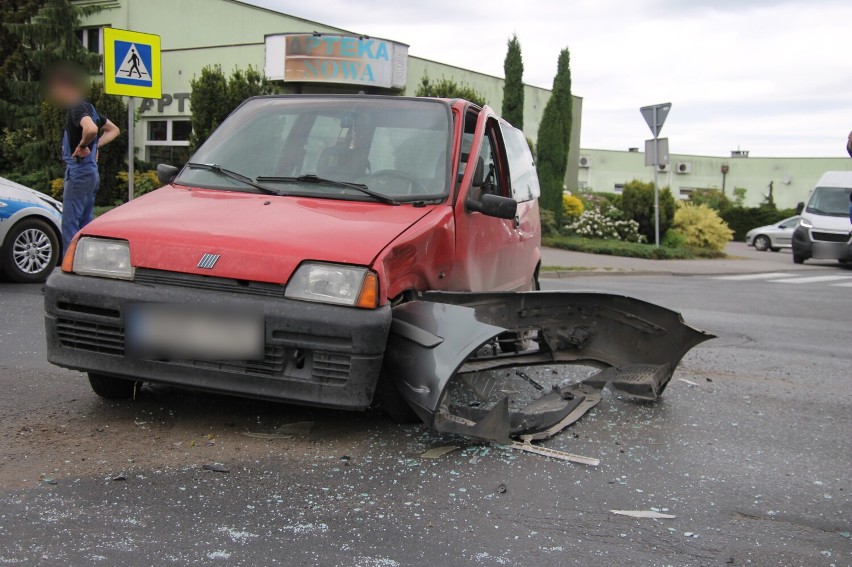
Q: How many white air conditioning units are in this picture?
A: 3